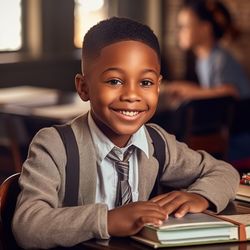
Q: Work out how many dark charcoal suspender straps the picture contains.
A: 2